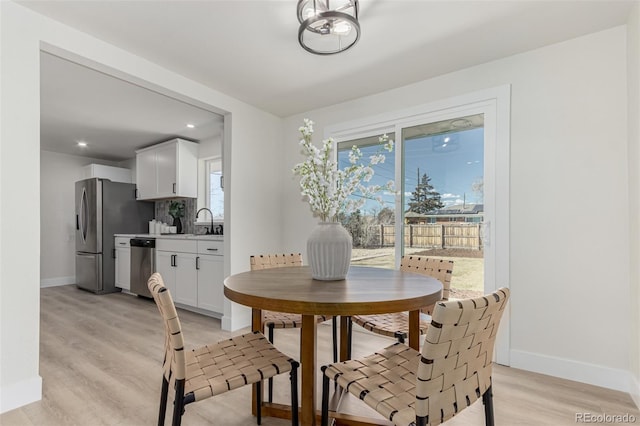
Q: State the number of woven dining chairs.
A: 4